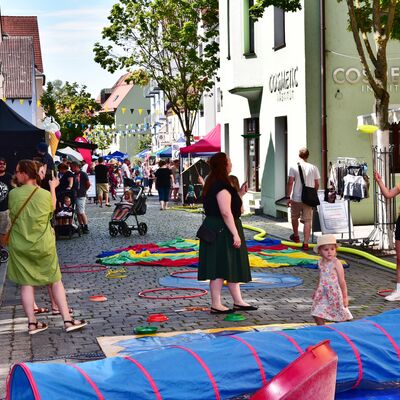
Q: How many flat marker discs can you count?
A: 4